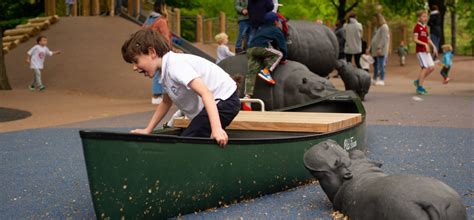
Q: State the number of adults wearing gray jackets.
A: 2